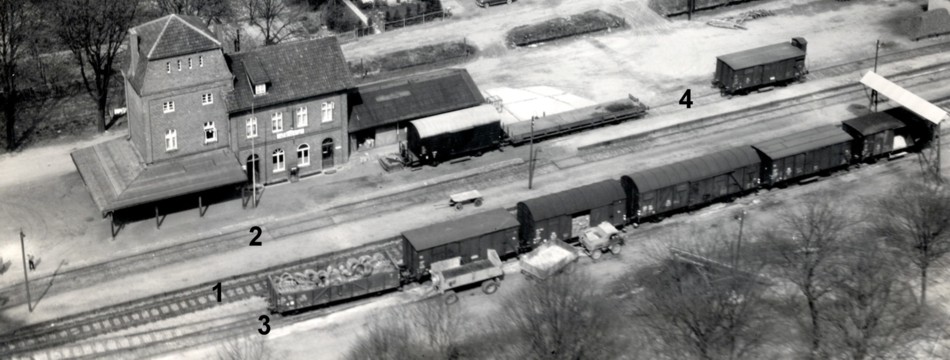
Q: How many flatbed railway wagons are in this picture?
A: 1